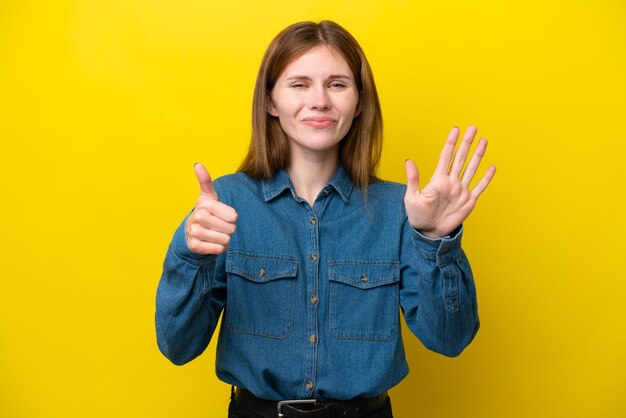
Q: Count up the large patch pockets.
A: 2